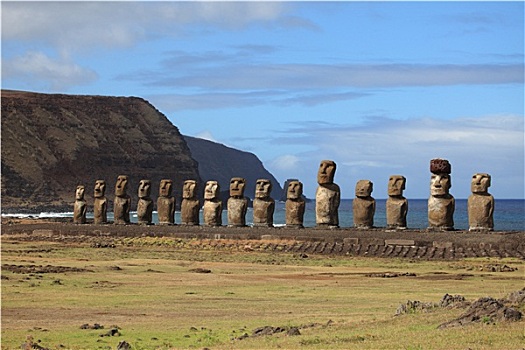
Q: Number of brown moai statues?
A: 15